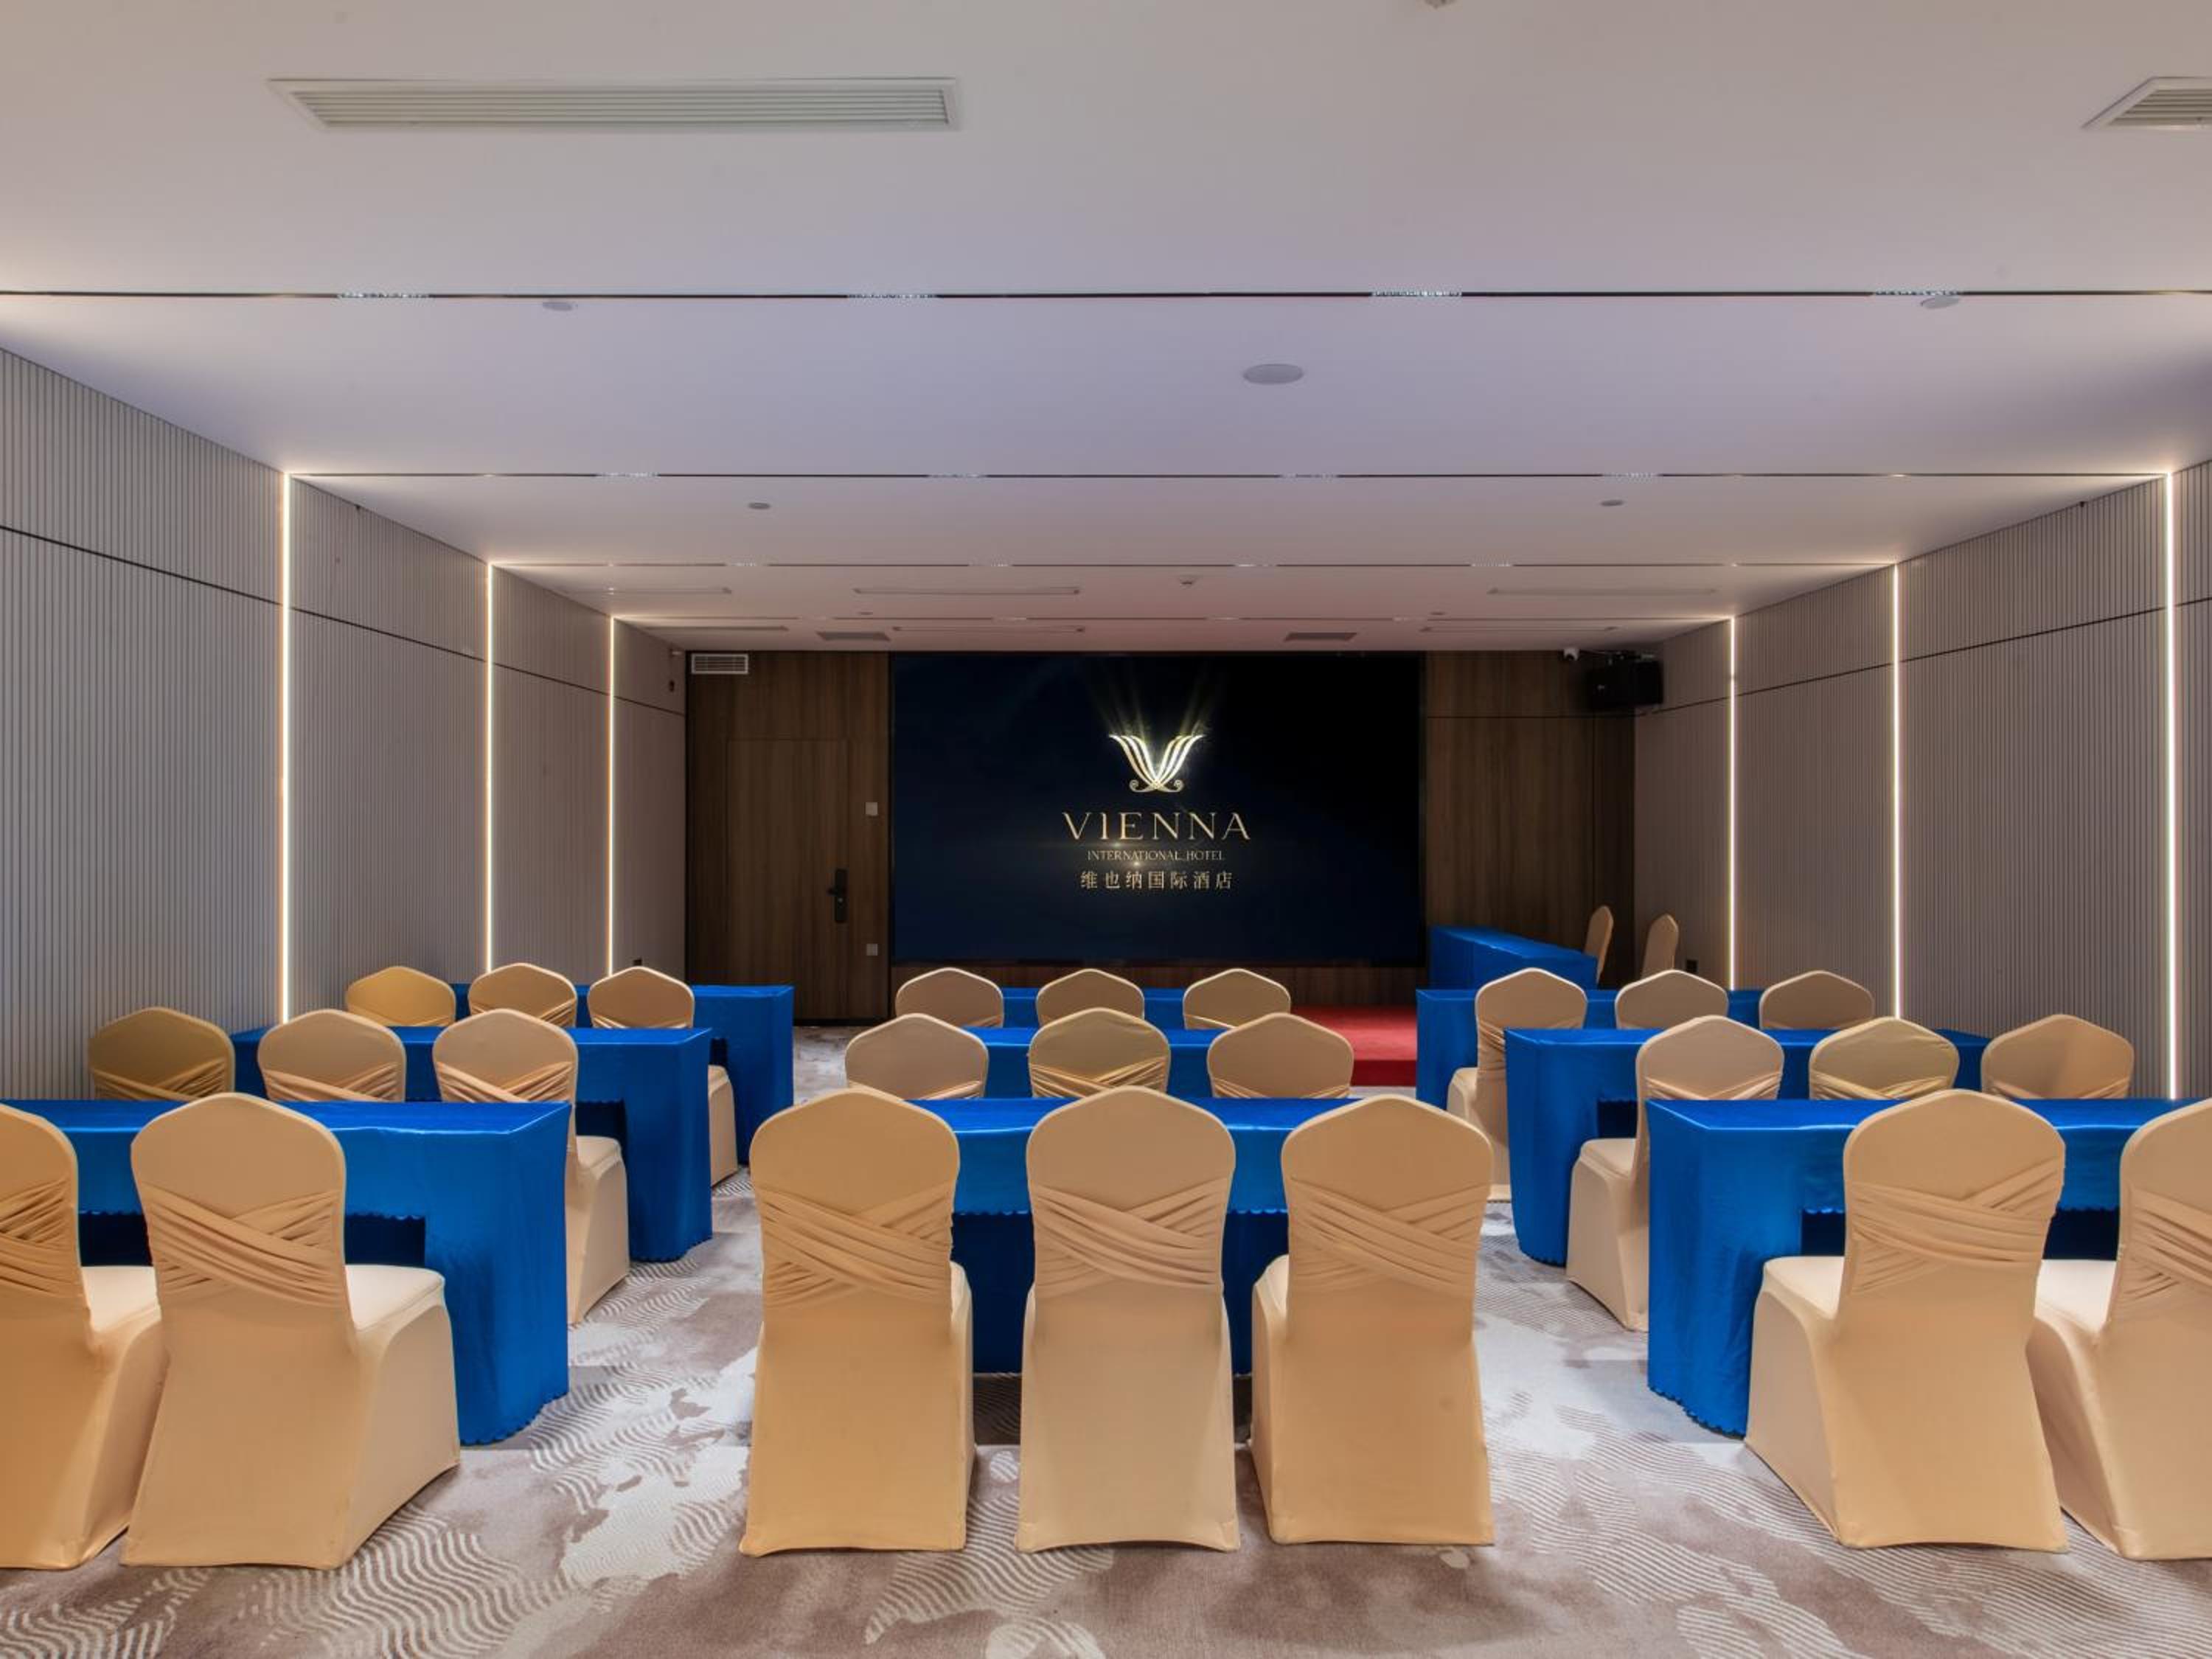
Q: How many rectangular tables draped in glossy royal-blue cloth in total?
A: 10